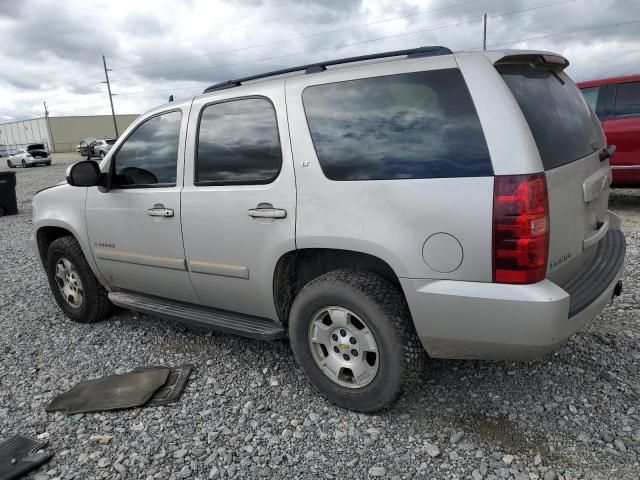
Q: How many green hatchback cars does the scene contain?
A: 0